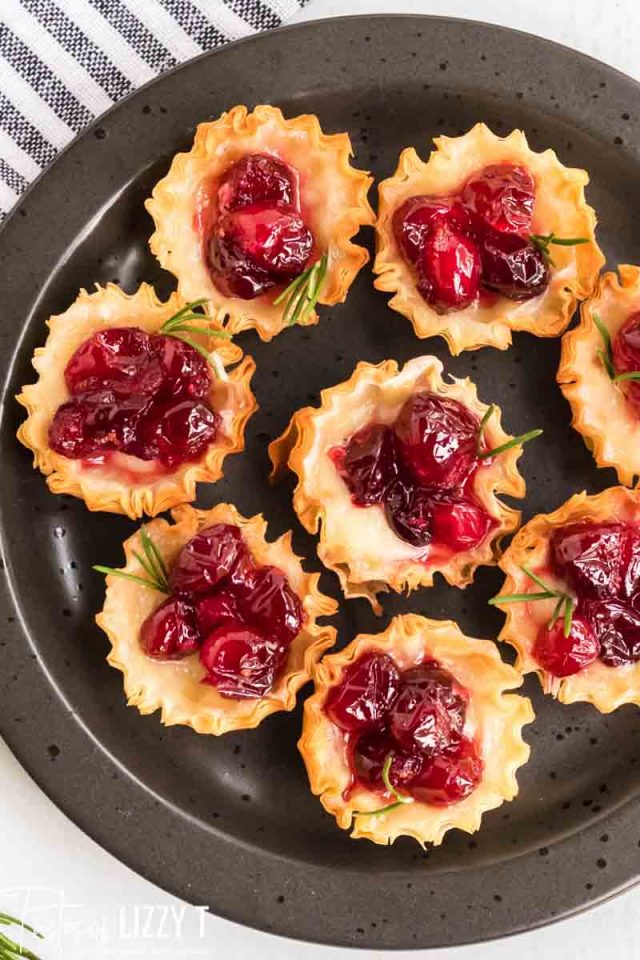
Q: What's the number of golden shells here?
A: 8